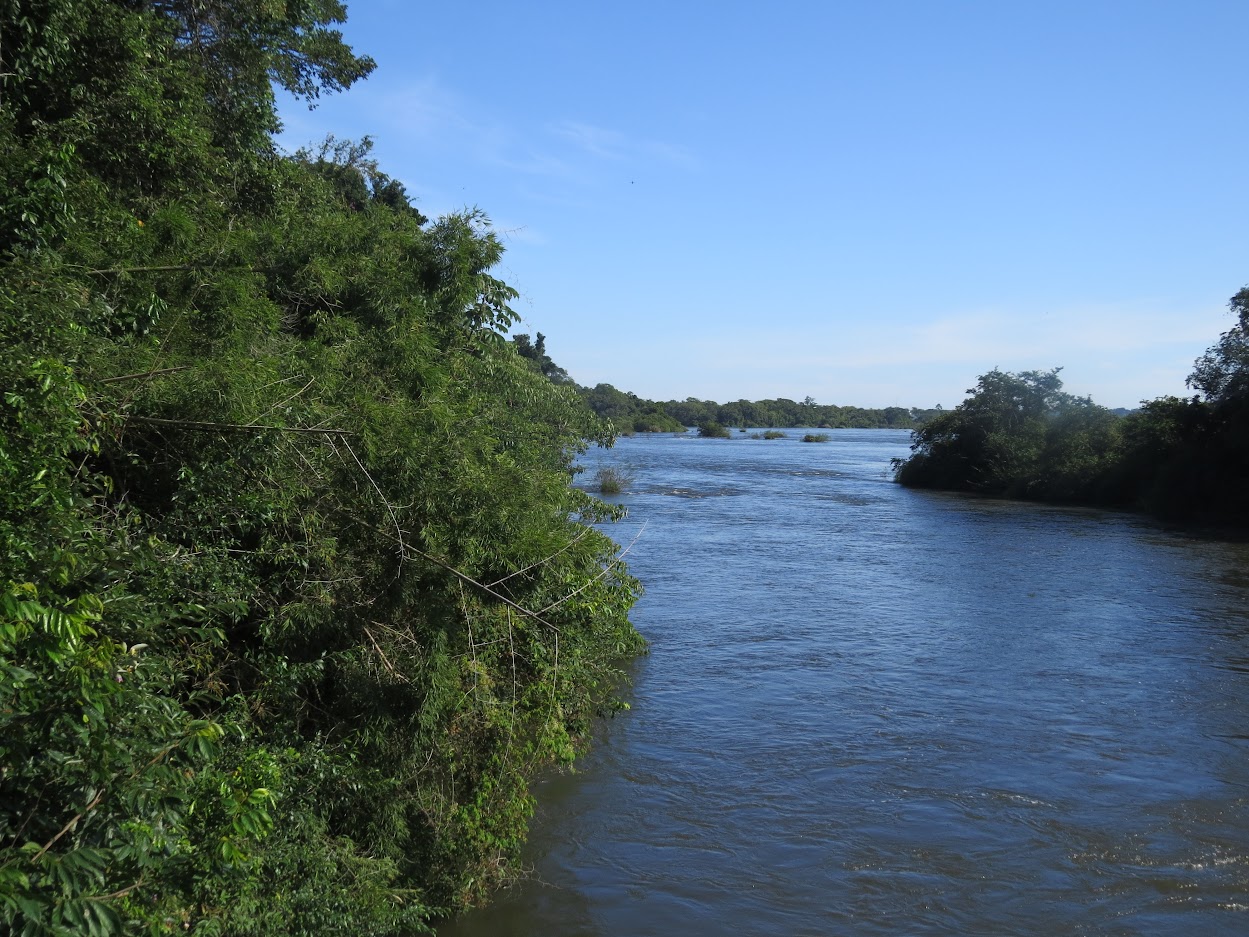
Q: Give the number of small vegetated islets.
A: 4